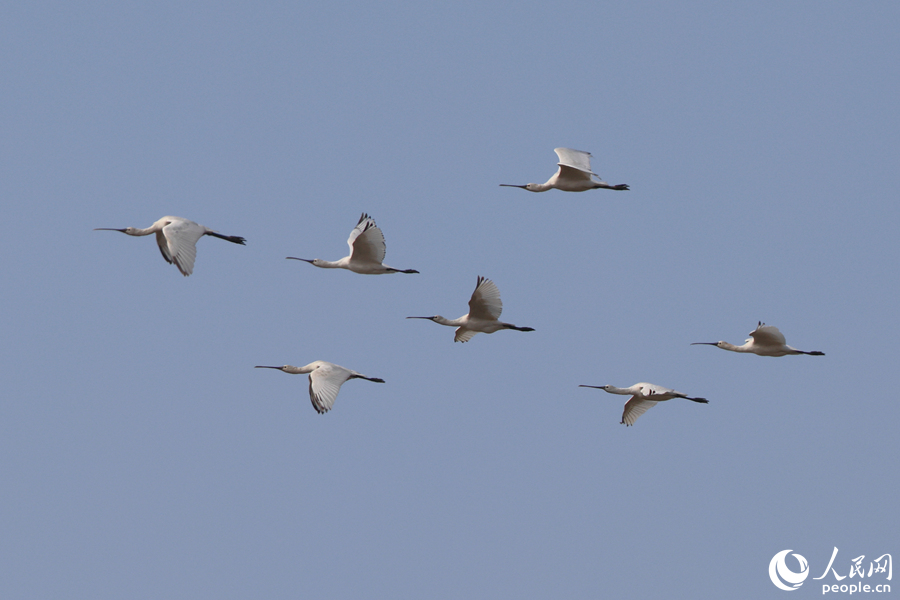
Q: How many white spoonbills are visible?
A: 7